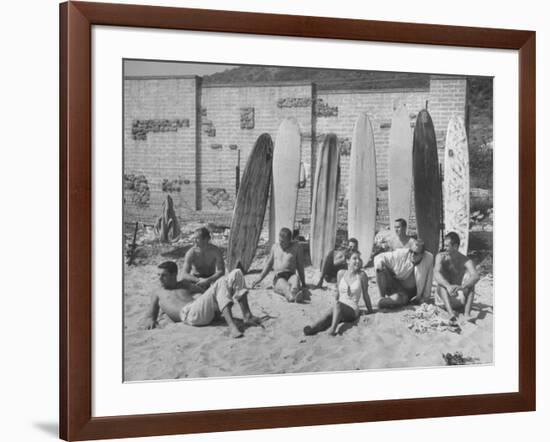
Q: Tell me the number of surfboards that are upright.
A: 7